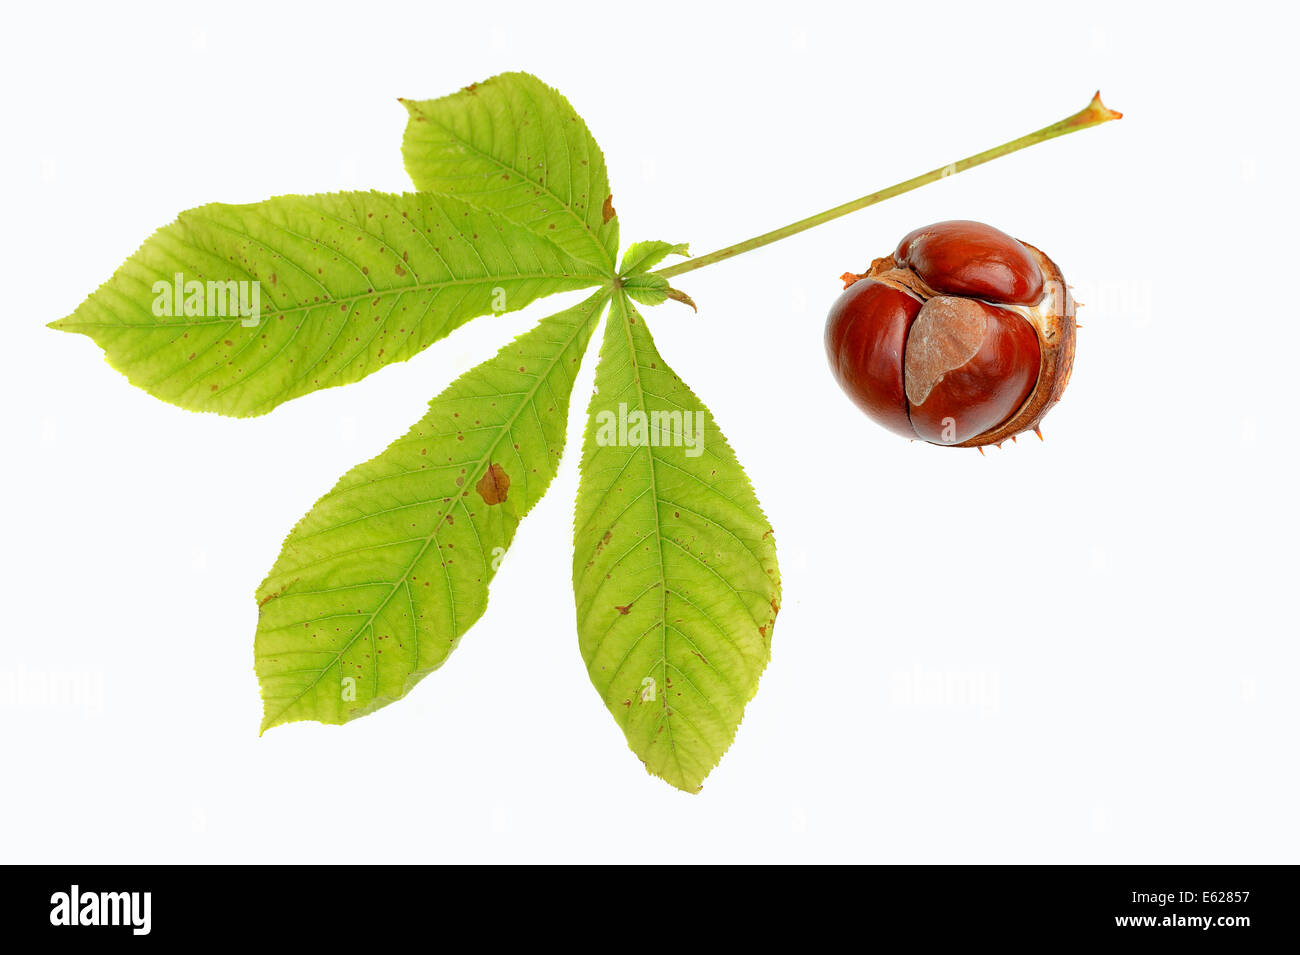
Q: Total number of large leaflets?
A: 4